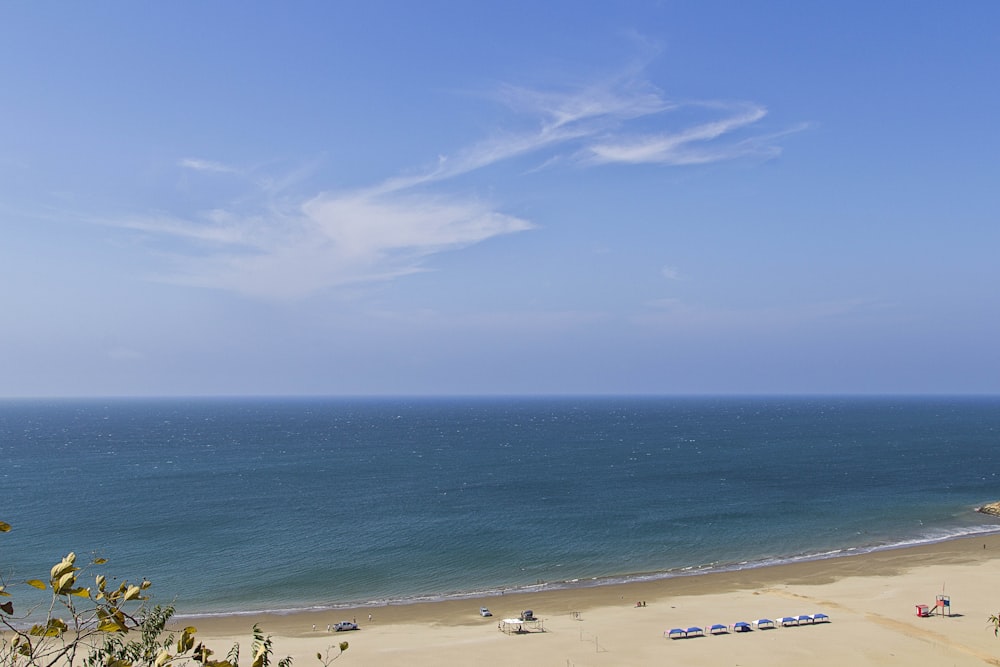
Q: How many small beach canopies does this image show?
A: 8